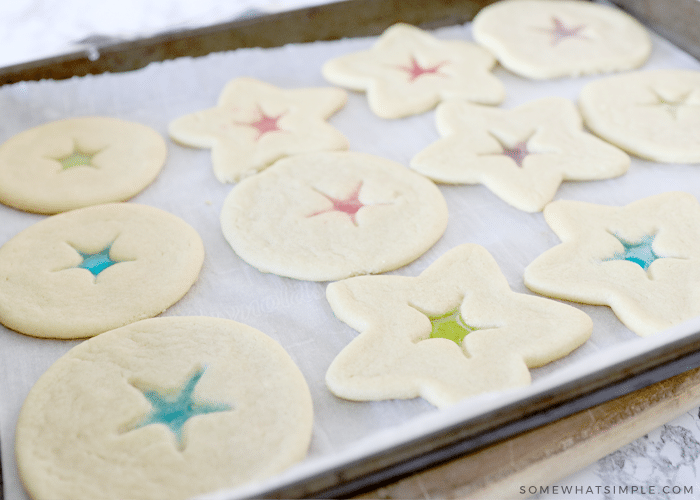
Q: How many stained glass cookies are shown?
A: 11